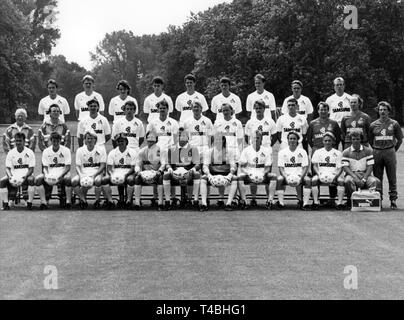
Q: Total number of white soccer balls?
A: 10